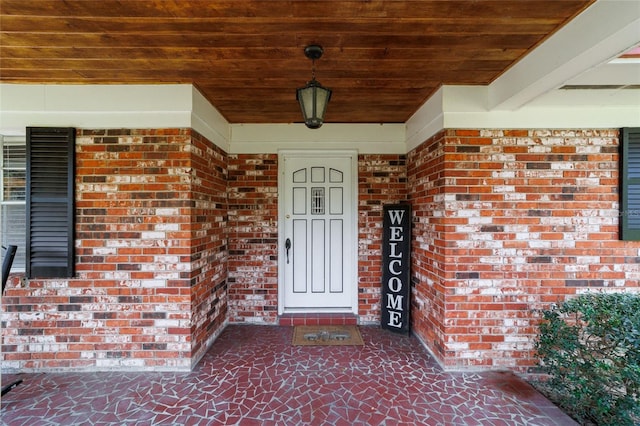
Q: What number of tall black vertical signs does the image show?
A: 1